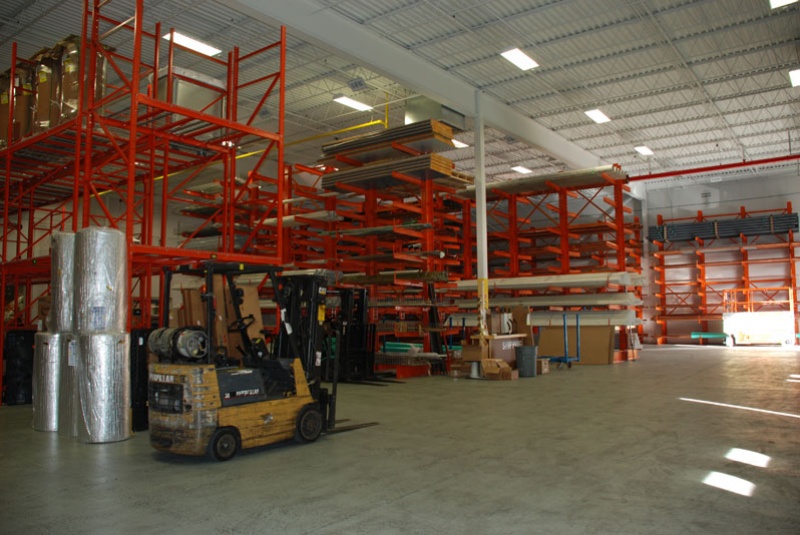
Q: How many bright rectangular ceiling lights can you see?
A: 9